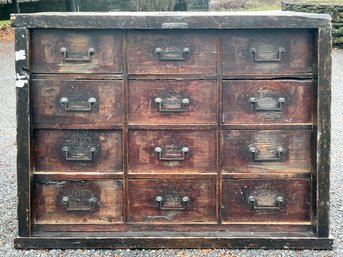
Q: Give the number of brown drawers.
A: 12